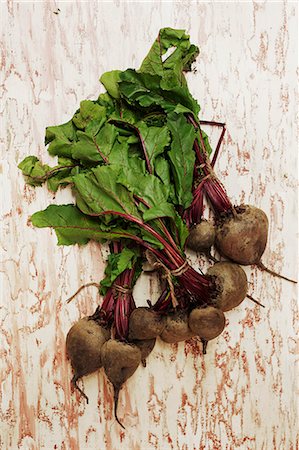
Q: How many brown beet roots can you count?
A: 9